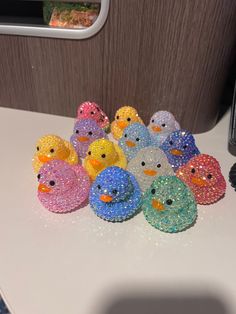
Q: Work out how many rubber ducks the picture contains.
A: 13